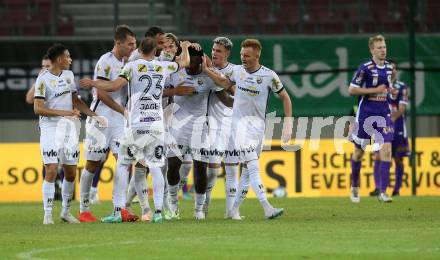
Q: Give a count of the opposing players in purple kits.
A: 2